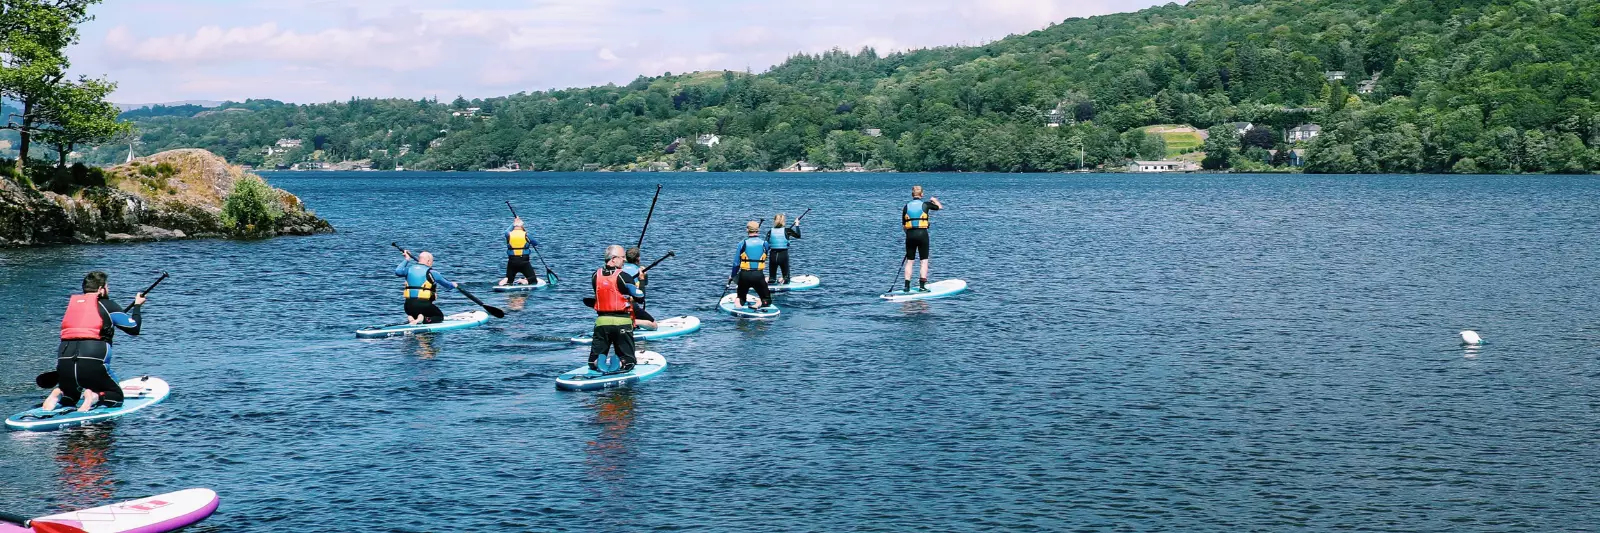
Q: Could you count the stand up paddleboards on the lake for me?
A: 9